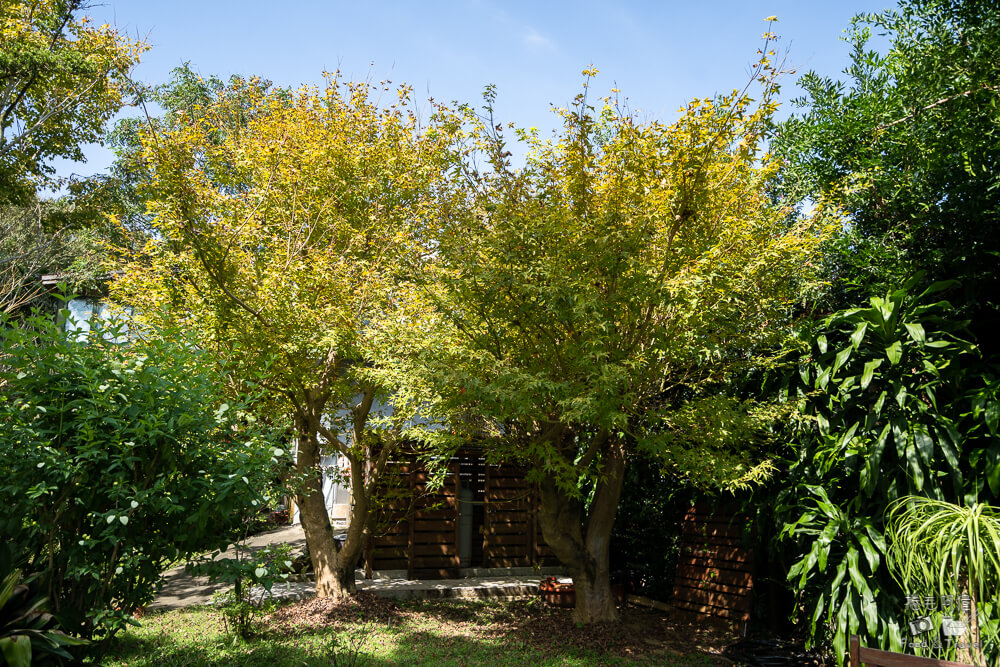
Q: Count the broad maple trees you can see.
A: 2